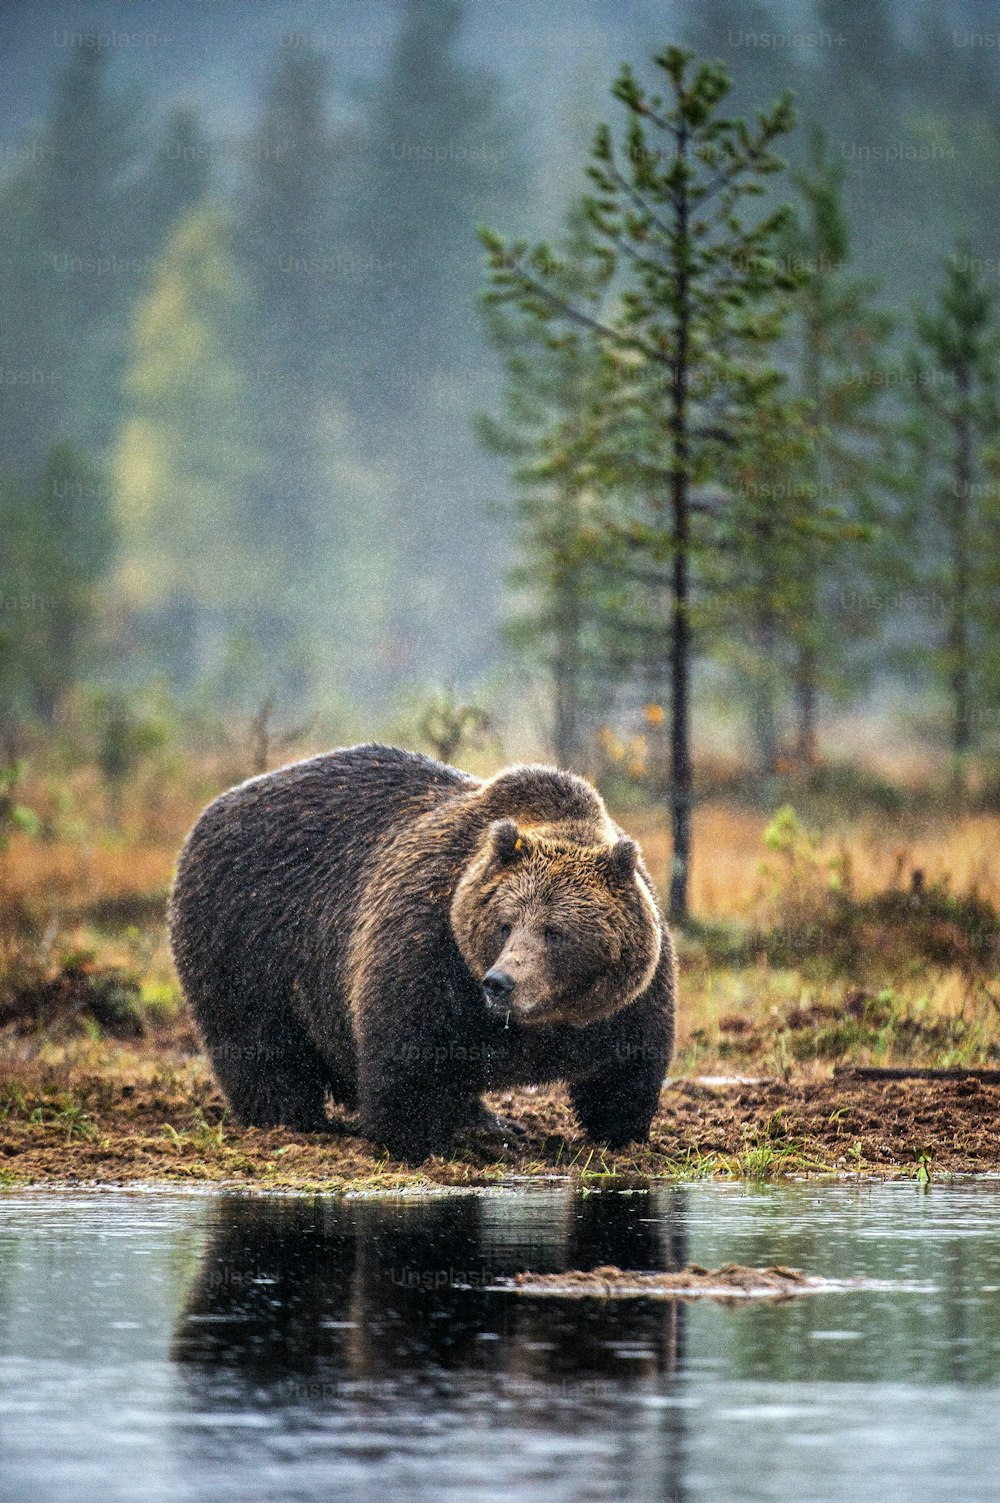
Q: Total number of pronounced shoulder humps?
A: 1